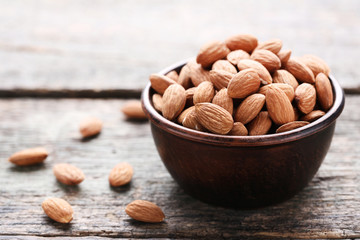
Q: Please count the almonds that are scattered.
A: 7